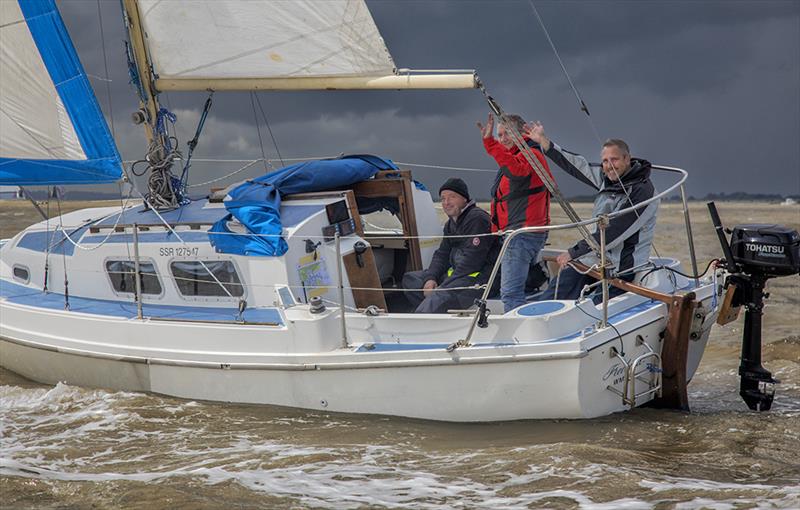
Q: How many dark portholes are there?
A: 3